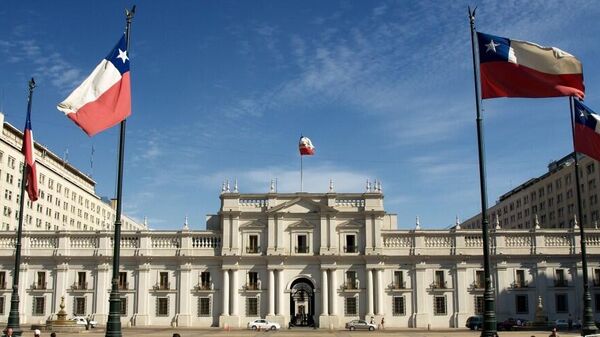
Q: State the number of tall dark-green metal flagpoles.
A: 4